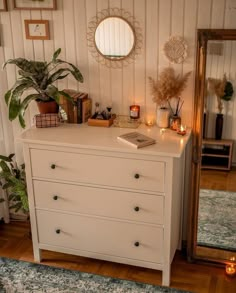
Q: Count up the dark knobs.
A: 6